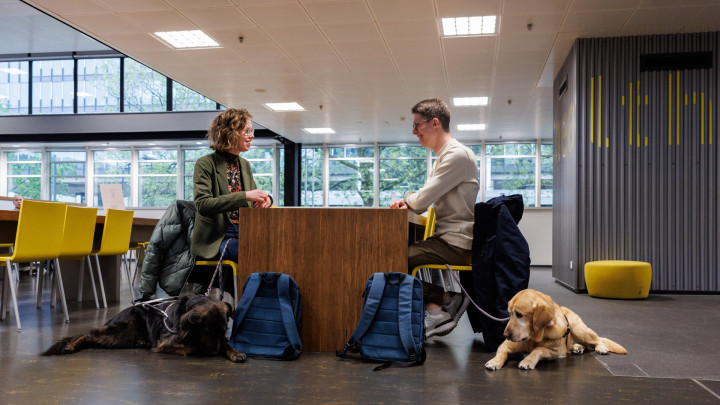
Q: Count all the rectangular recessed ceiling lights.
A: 6